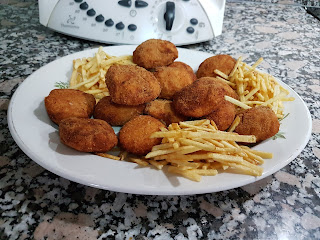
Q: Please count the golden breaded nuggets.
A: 12